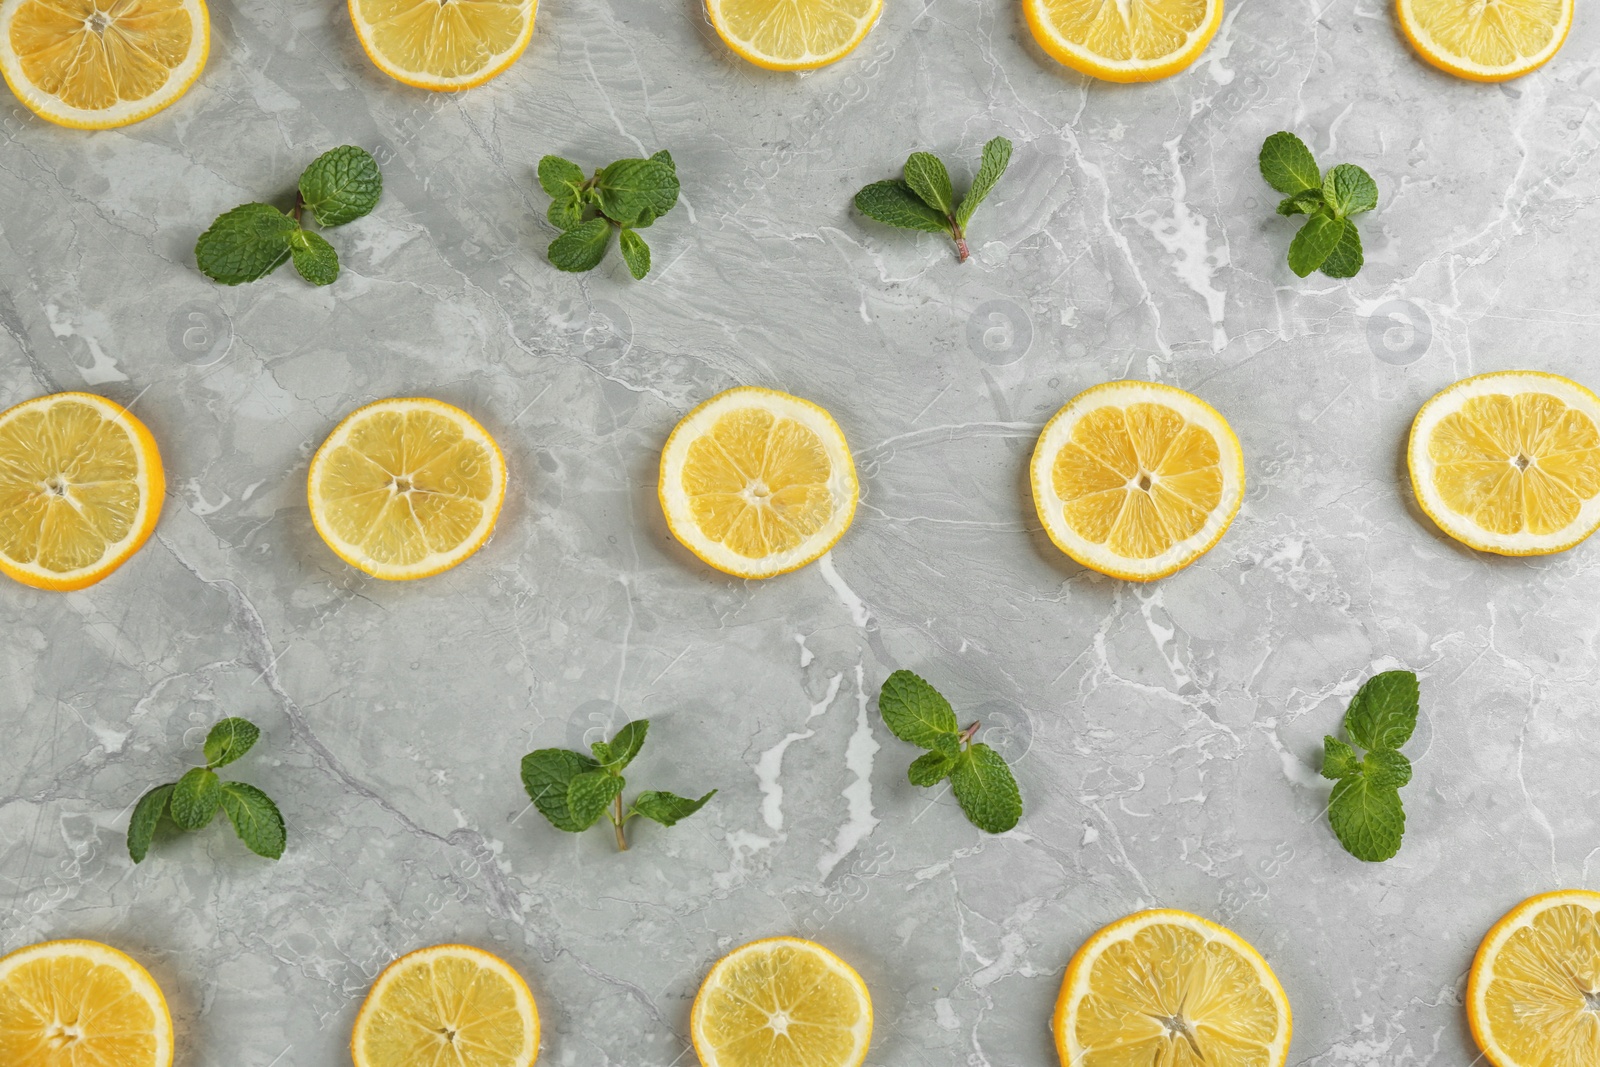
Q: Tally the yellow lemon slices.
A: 15